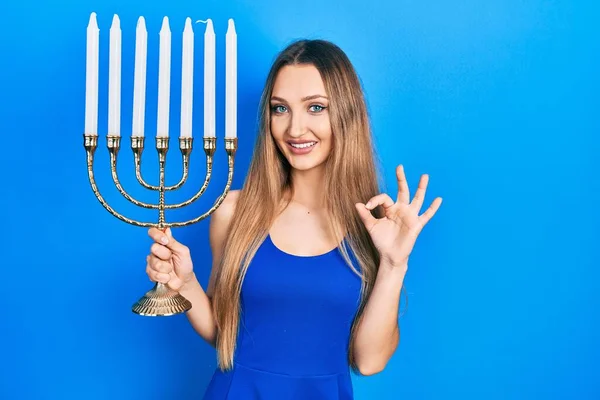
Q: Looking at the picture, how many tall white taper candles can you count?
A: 7